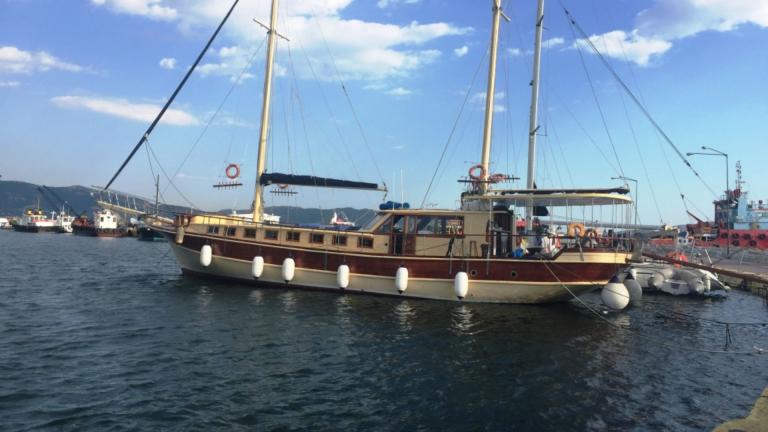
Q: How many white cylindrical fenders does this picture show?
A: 6